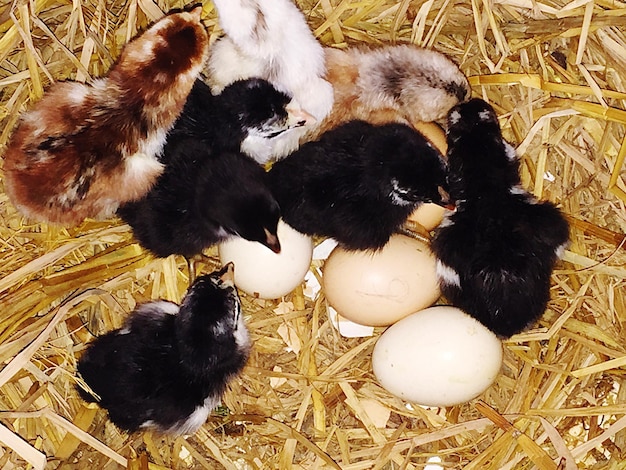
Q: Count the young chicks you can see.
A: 8